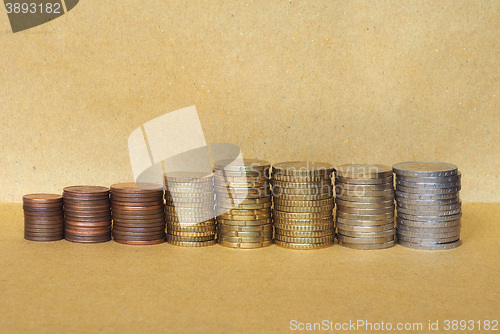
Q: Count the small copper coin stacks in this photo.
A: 3